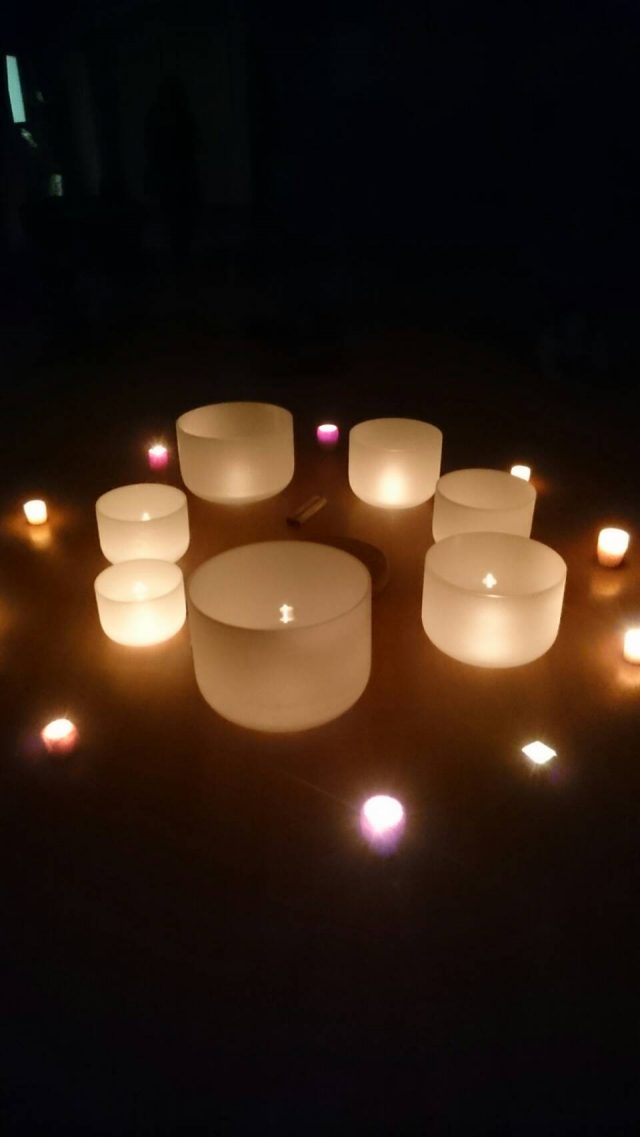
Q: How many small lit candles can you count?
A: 9